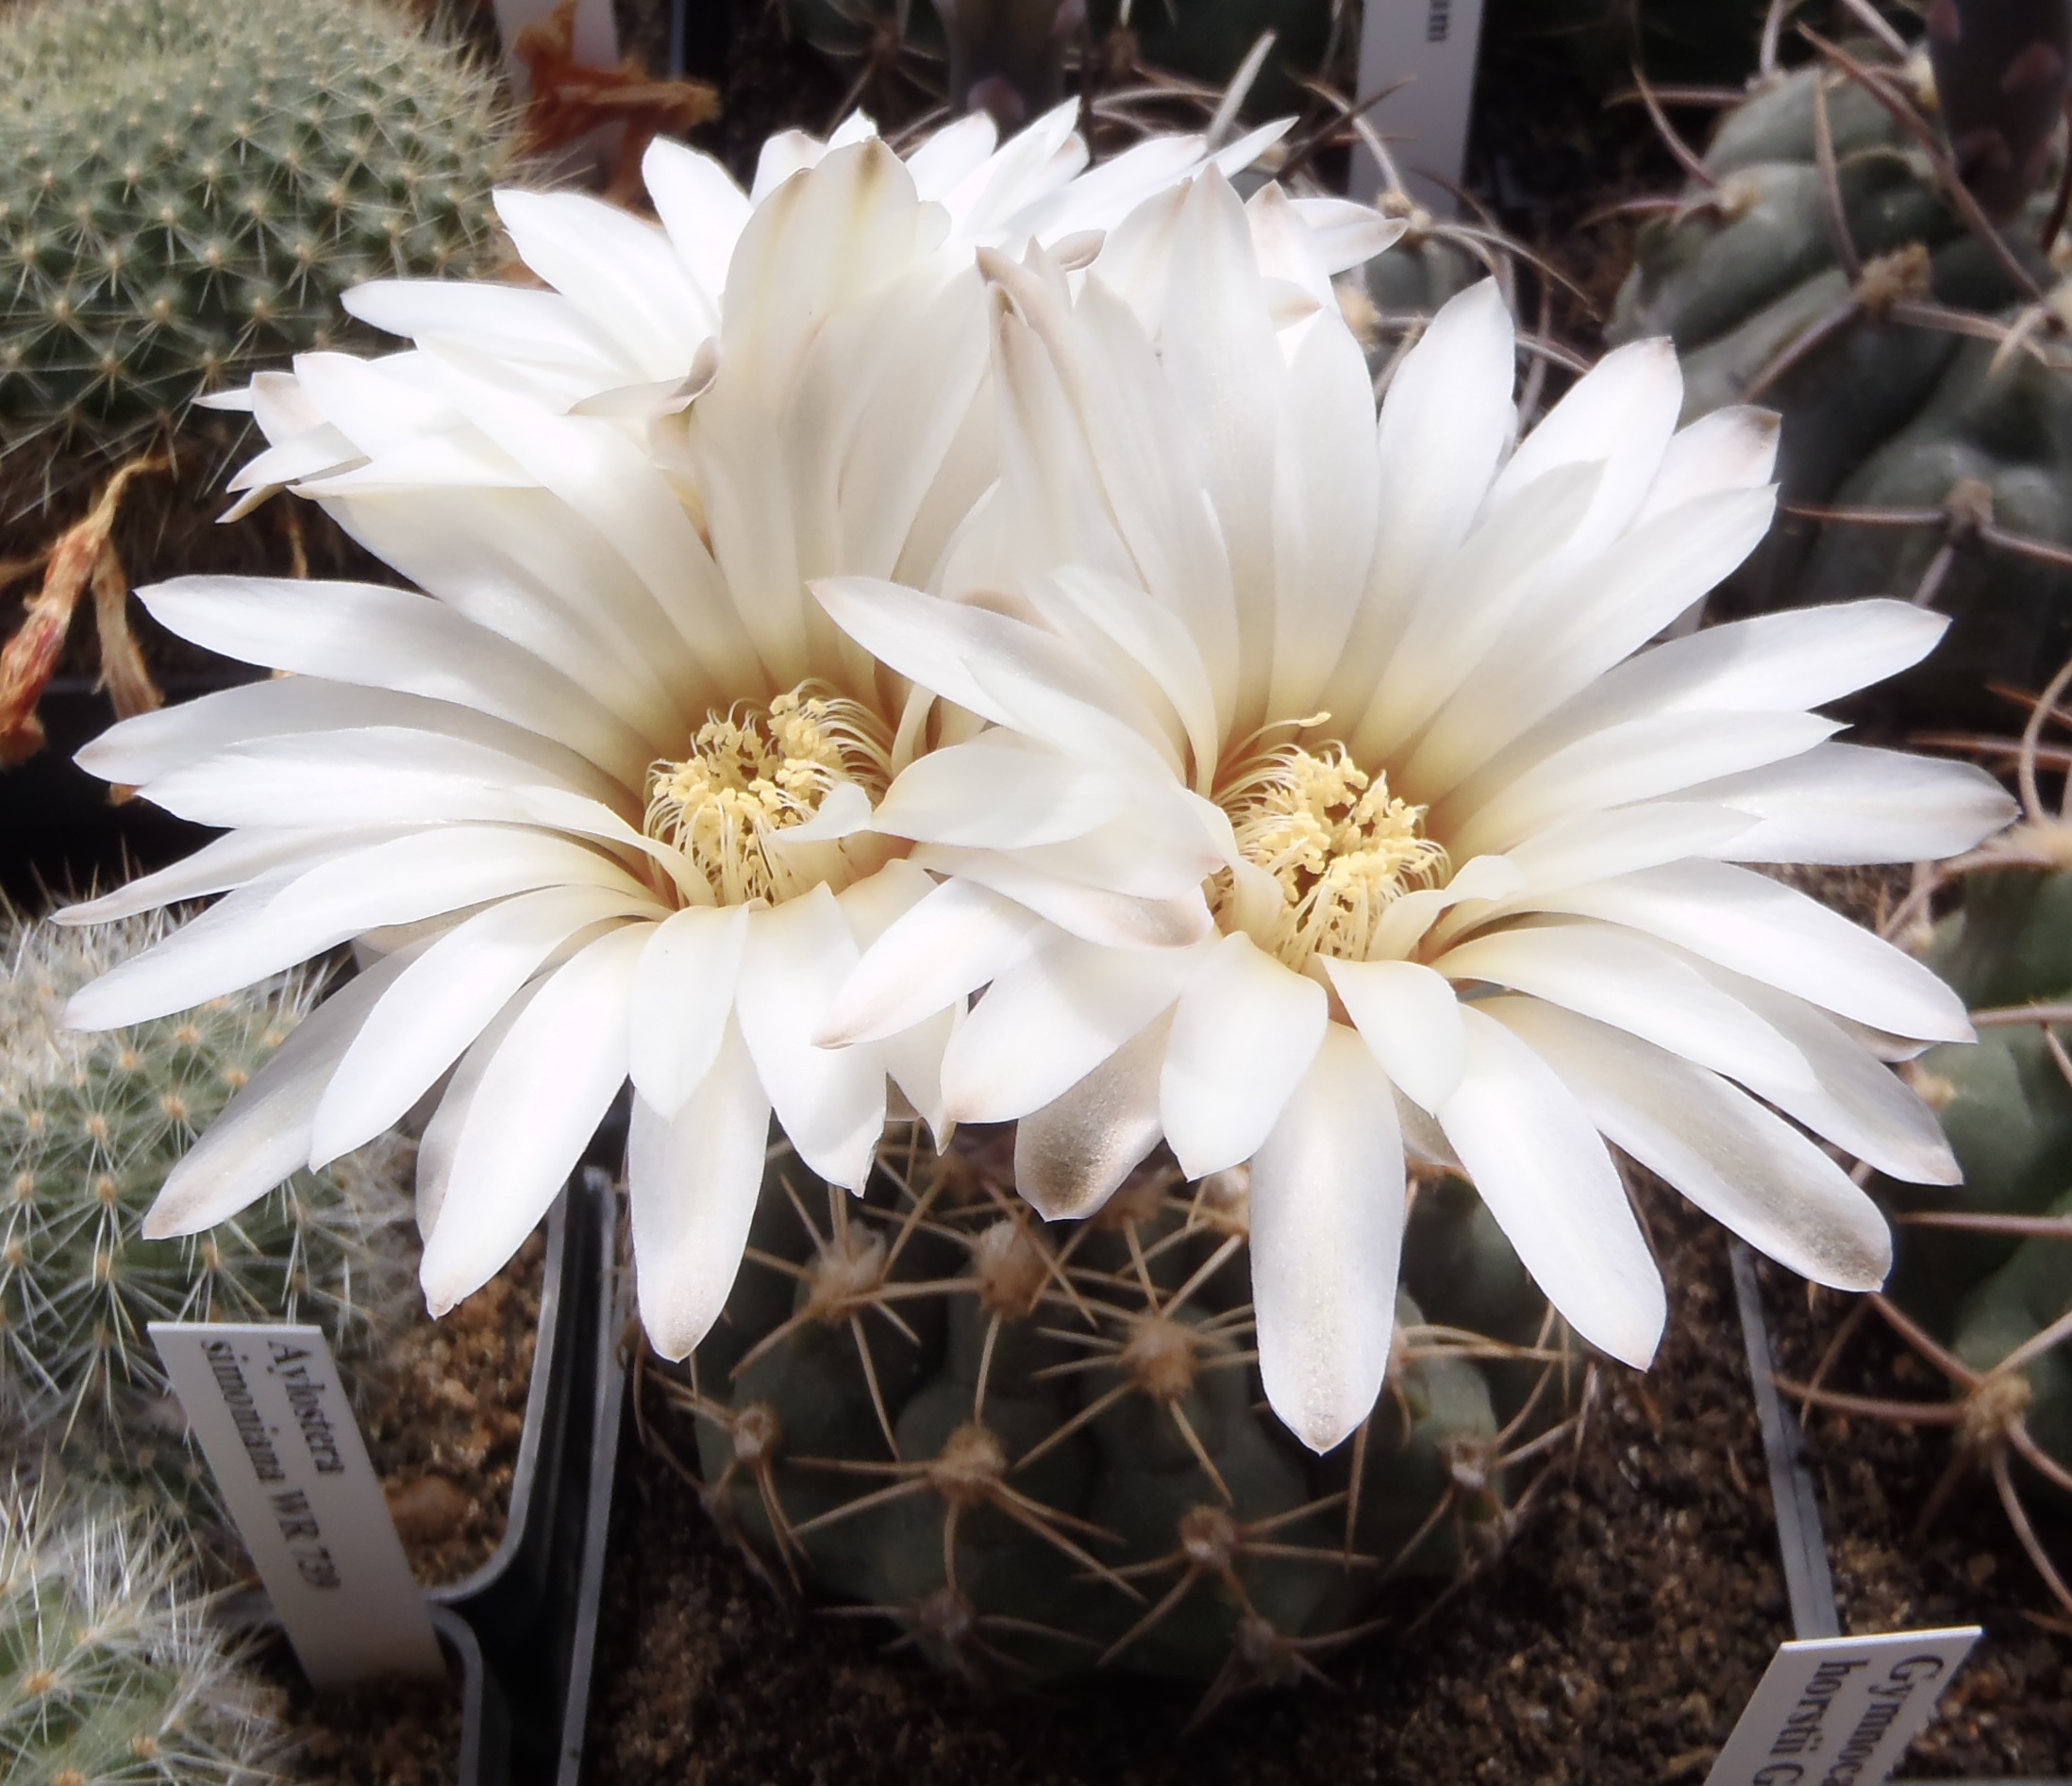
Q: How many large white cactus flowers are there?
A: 3